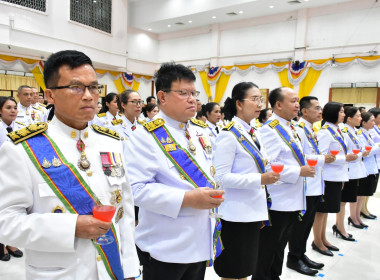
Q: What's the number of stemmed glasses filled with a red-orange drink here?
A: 7